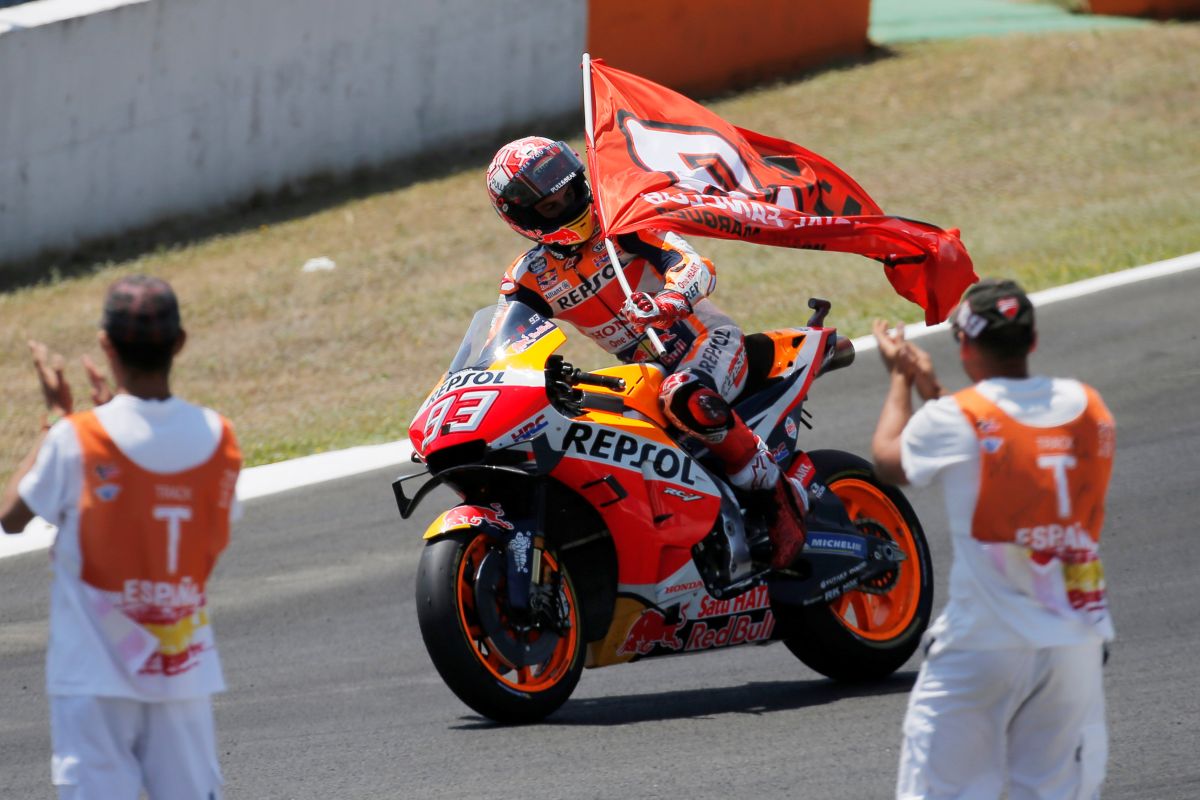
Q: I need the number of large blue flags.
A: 0